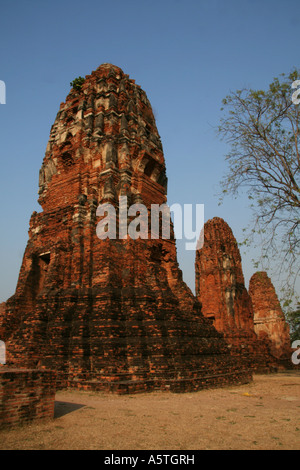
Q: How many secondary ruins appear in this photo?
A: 2